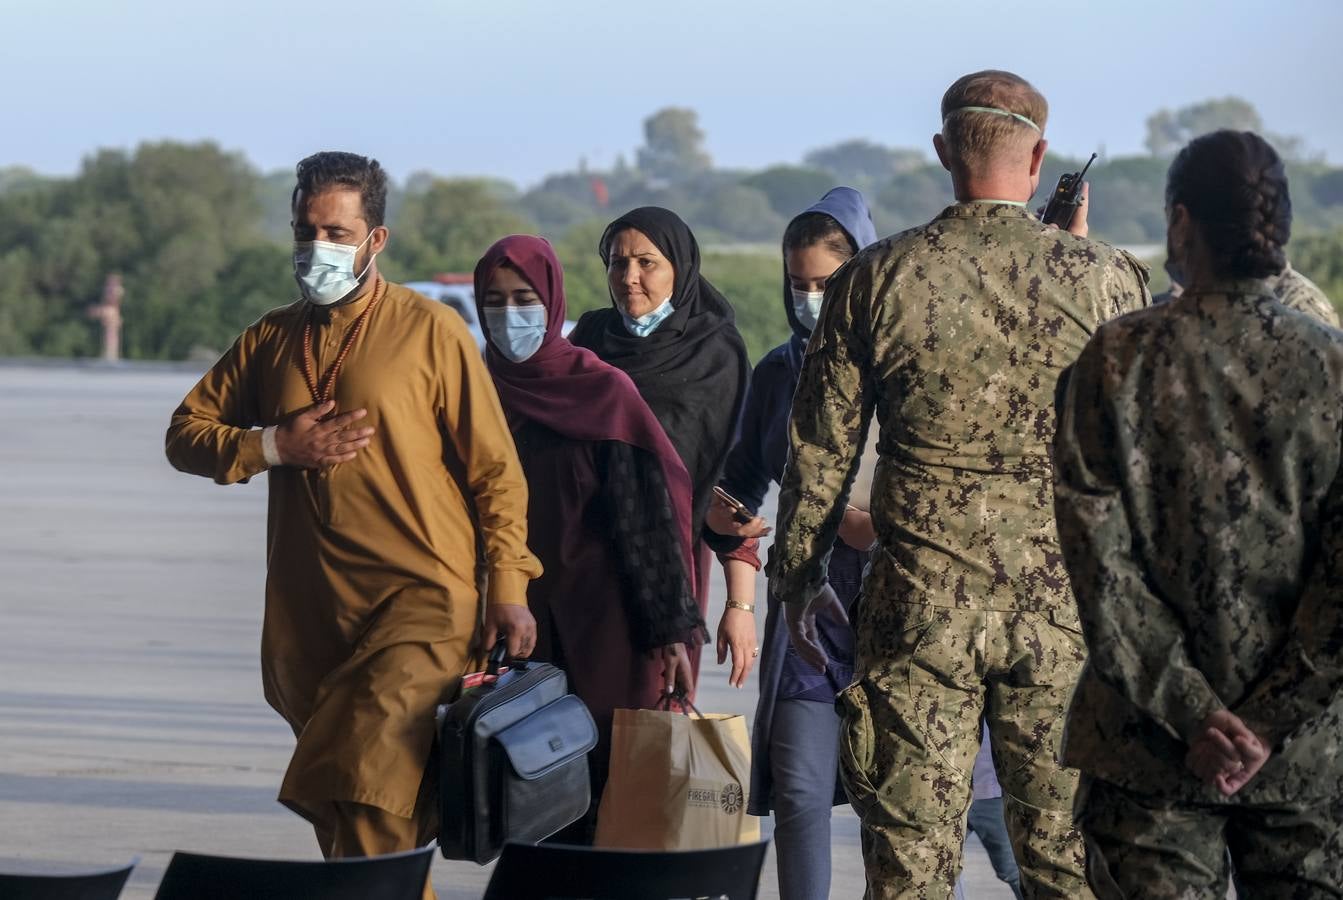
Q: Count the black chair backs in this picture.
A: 3